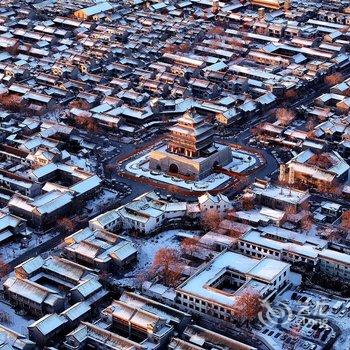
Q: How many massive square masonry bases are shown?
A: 1